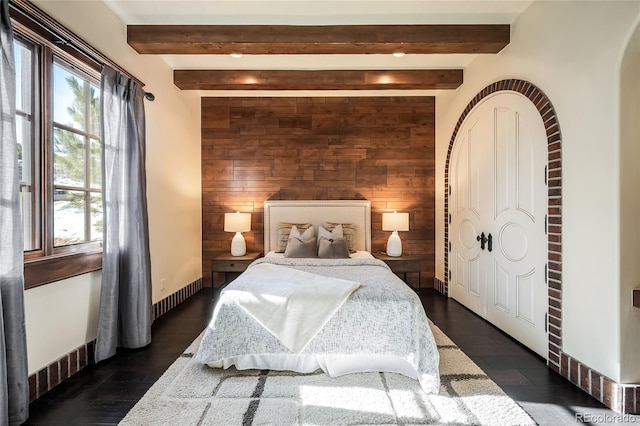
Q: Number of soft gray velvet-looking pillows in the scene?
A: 2